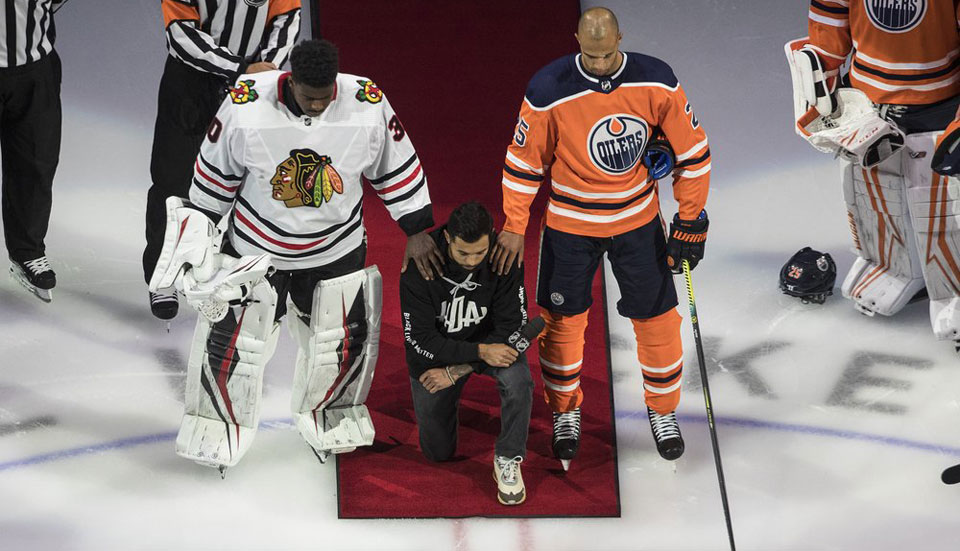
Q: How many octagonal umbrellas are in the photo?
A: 0